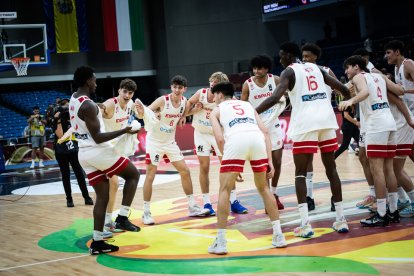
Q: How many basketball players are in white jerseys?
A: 11